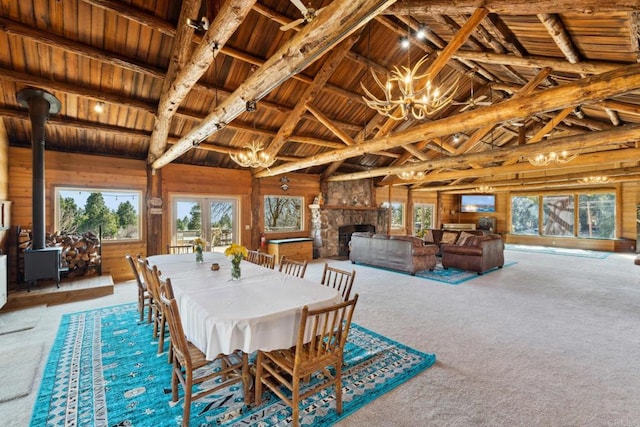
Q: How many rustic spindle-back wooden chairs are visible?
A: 11